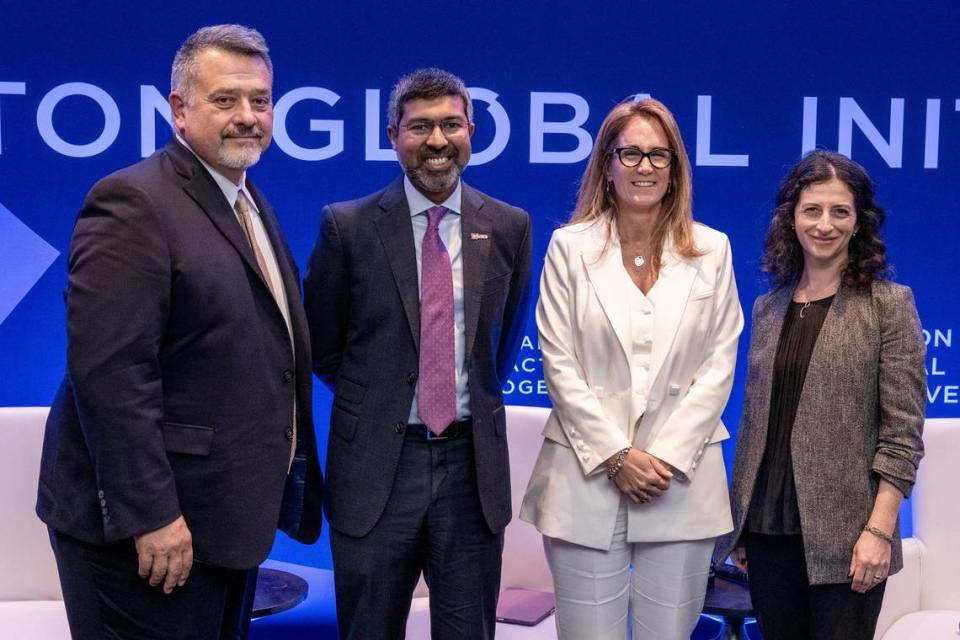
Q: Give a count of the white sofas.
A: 3